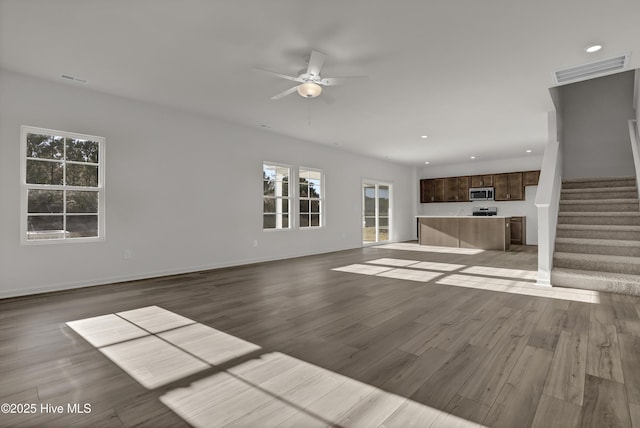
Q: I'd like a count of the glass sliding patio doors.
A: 1